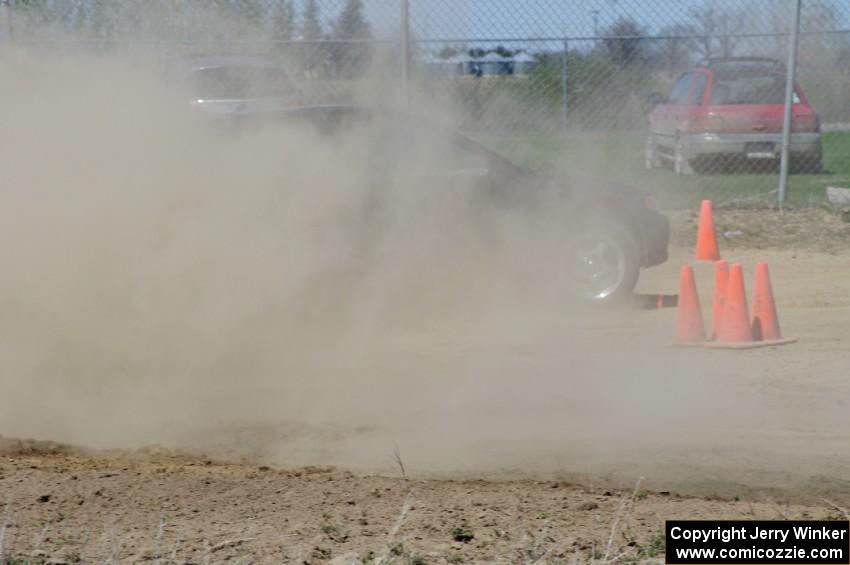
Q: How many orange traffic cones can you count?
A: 5